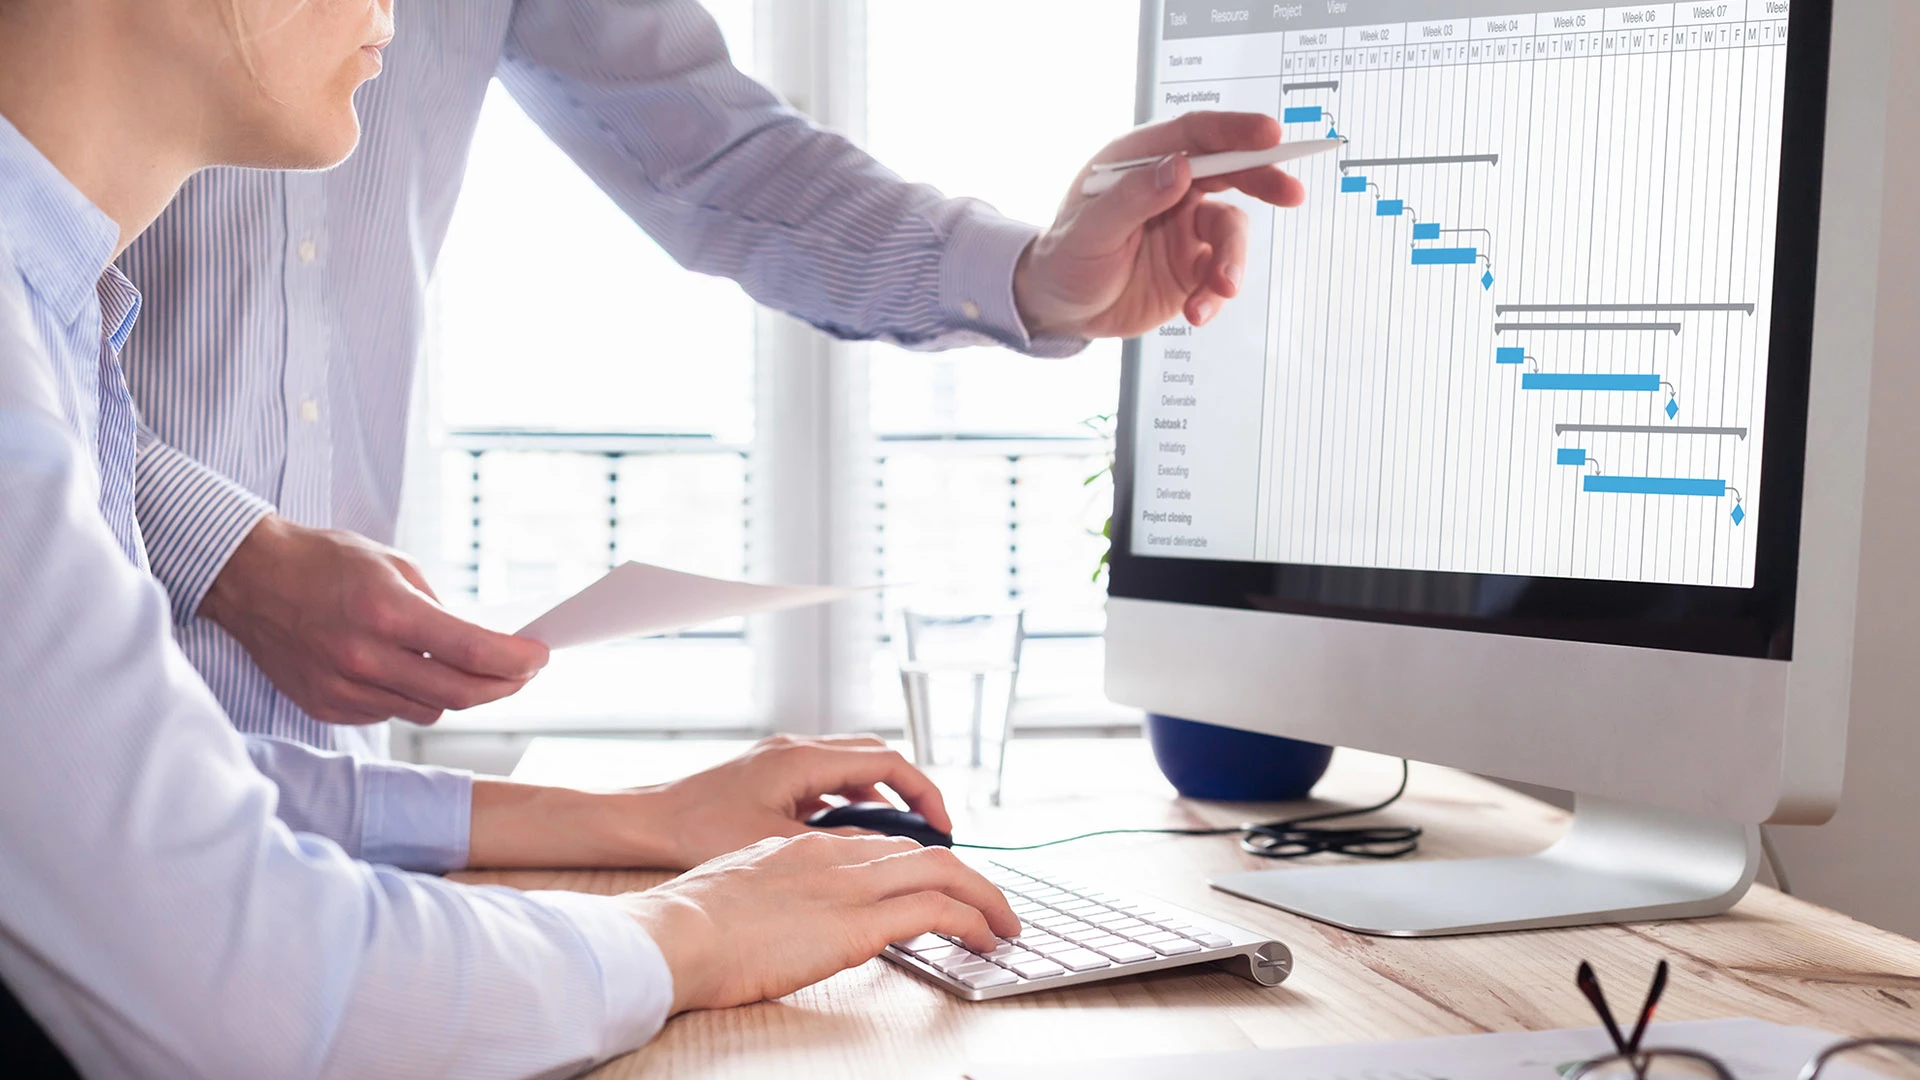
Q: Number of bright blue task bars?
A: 9